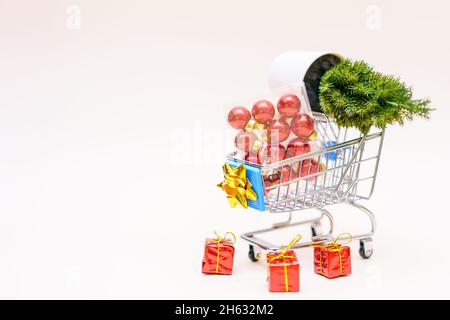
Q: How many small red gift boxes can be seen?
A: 3